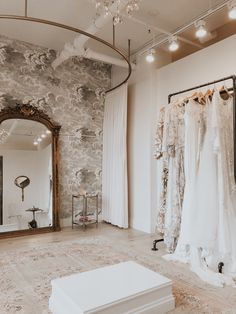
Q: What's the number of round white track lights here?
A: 4